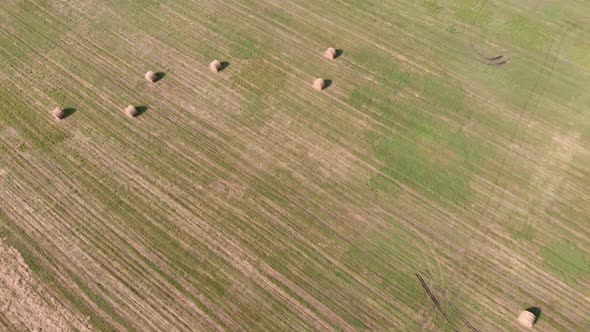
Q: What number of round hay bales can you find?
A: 7